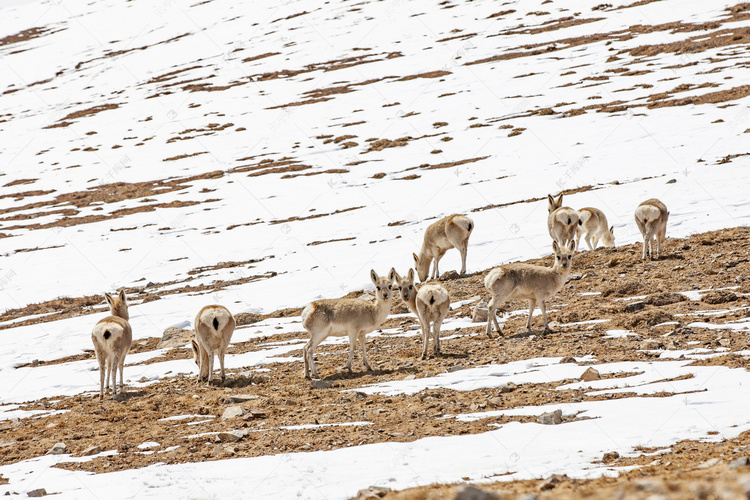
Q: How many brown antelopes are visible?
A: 9